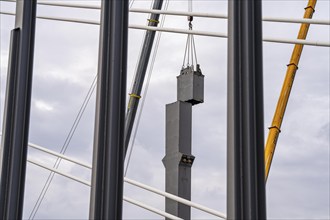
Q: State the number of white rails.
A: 4